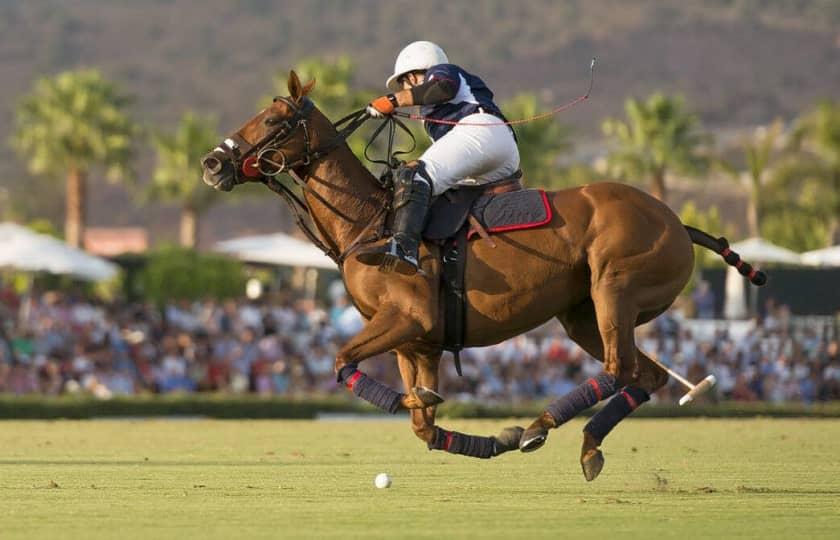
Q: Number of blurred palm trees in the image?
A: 7